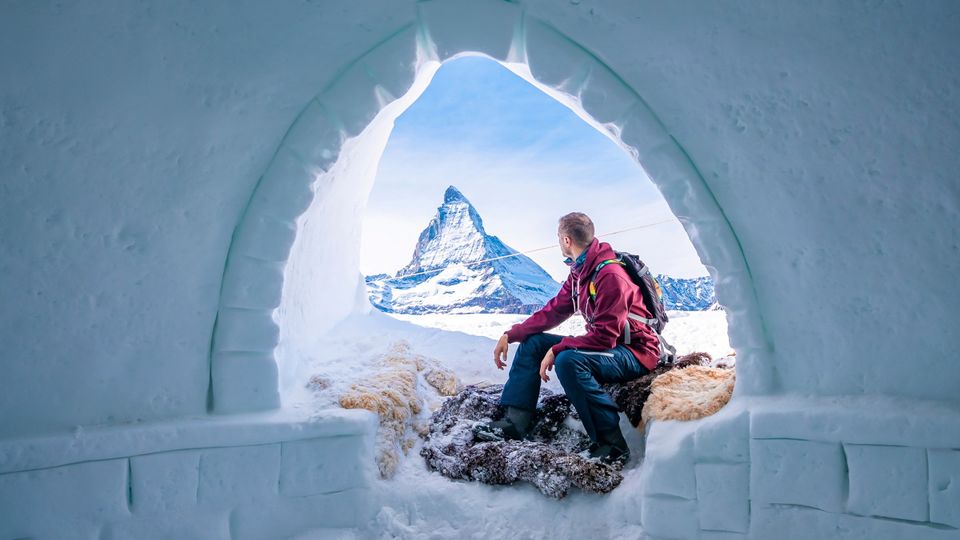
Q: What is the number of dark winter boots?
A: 2